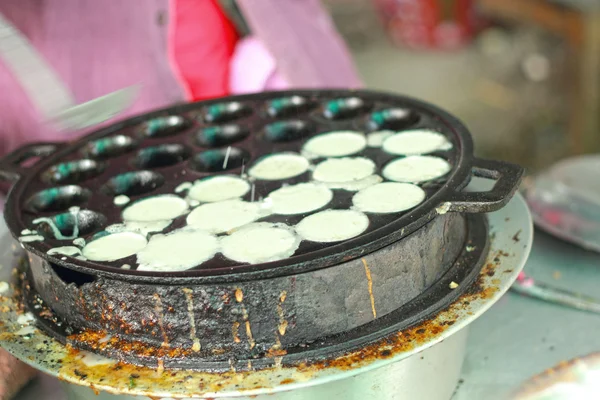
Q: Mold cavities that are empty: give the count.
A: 14